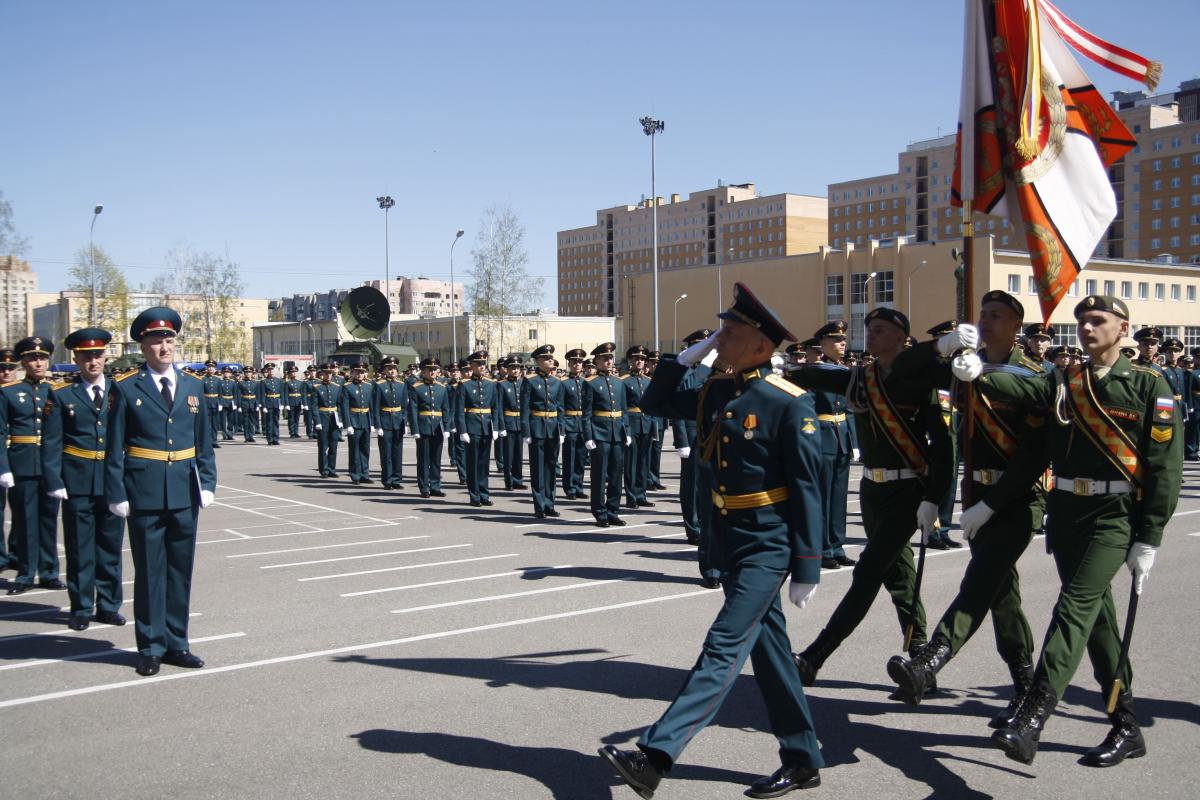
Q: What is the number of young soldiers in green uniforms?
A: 3